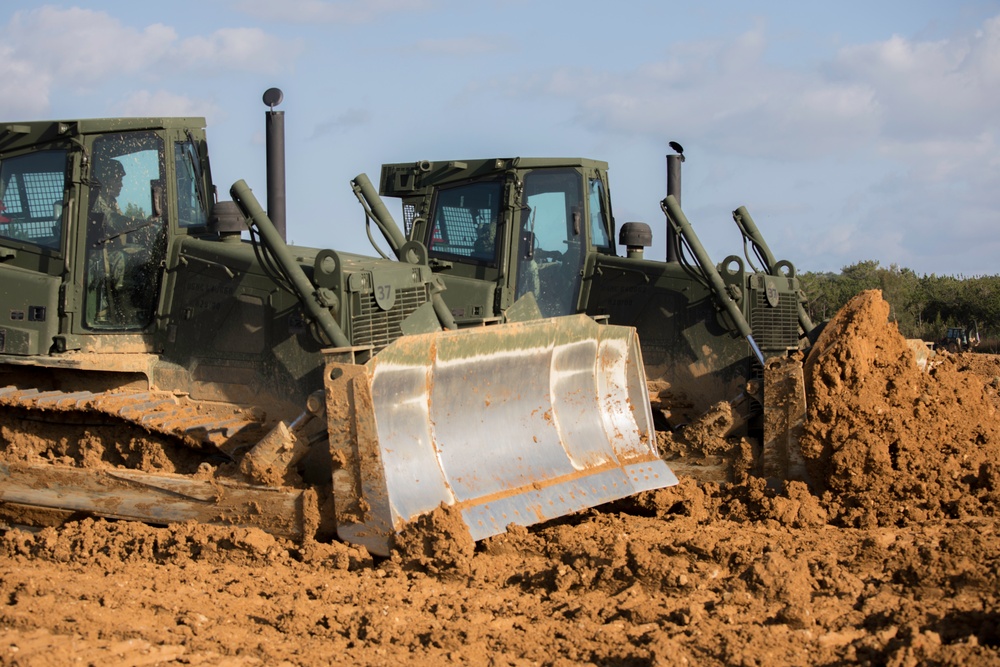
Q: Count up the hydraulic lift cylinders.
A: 4